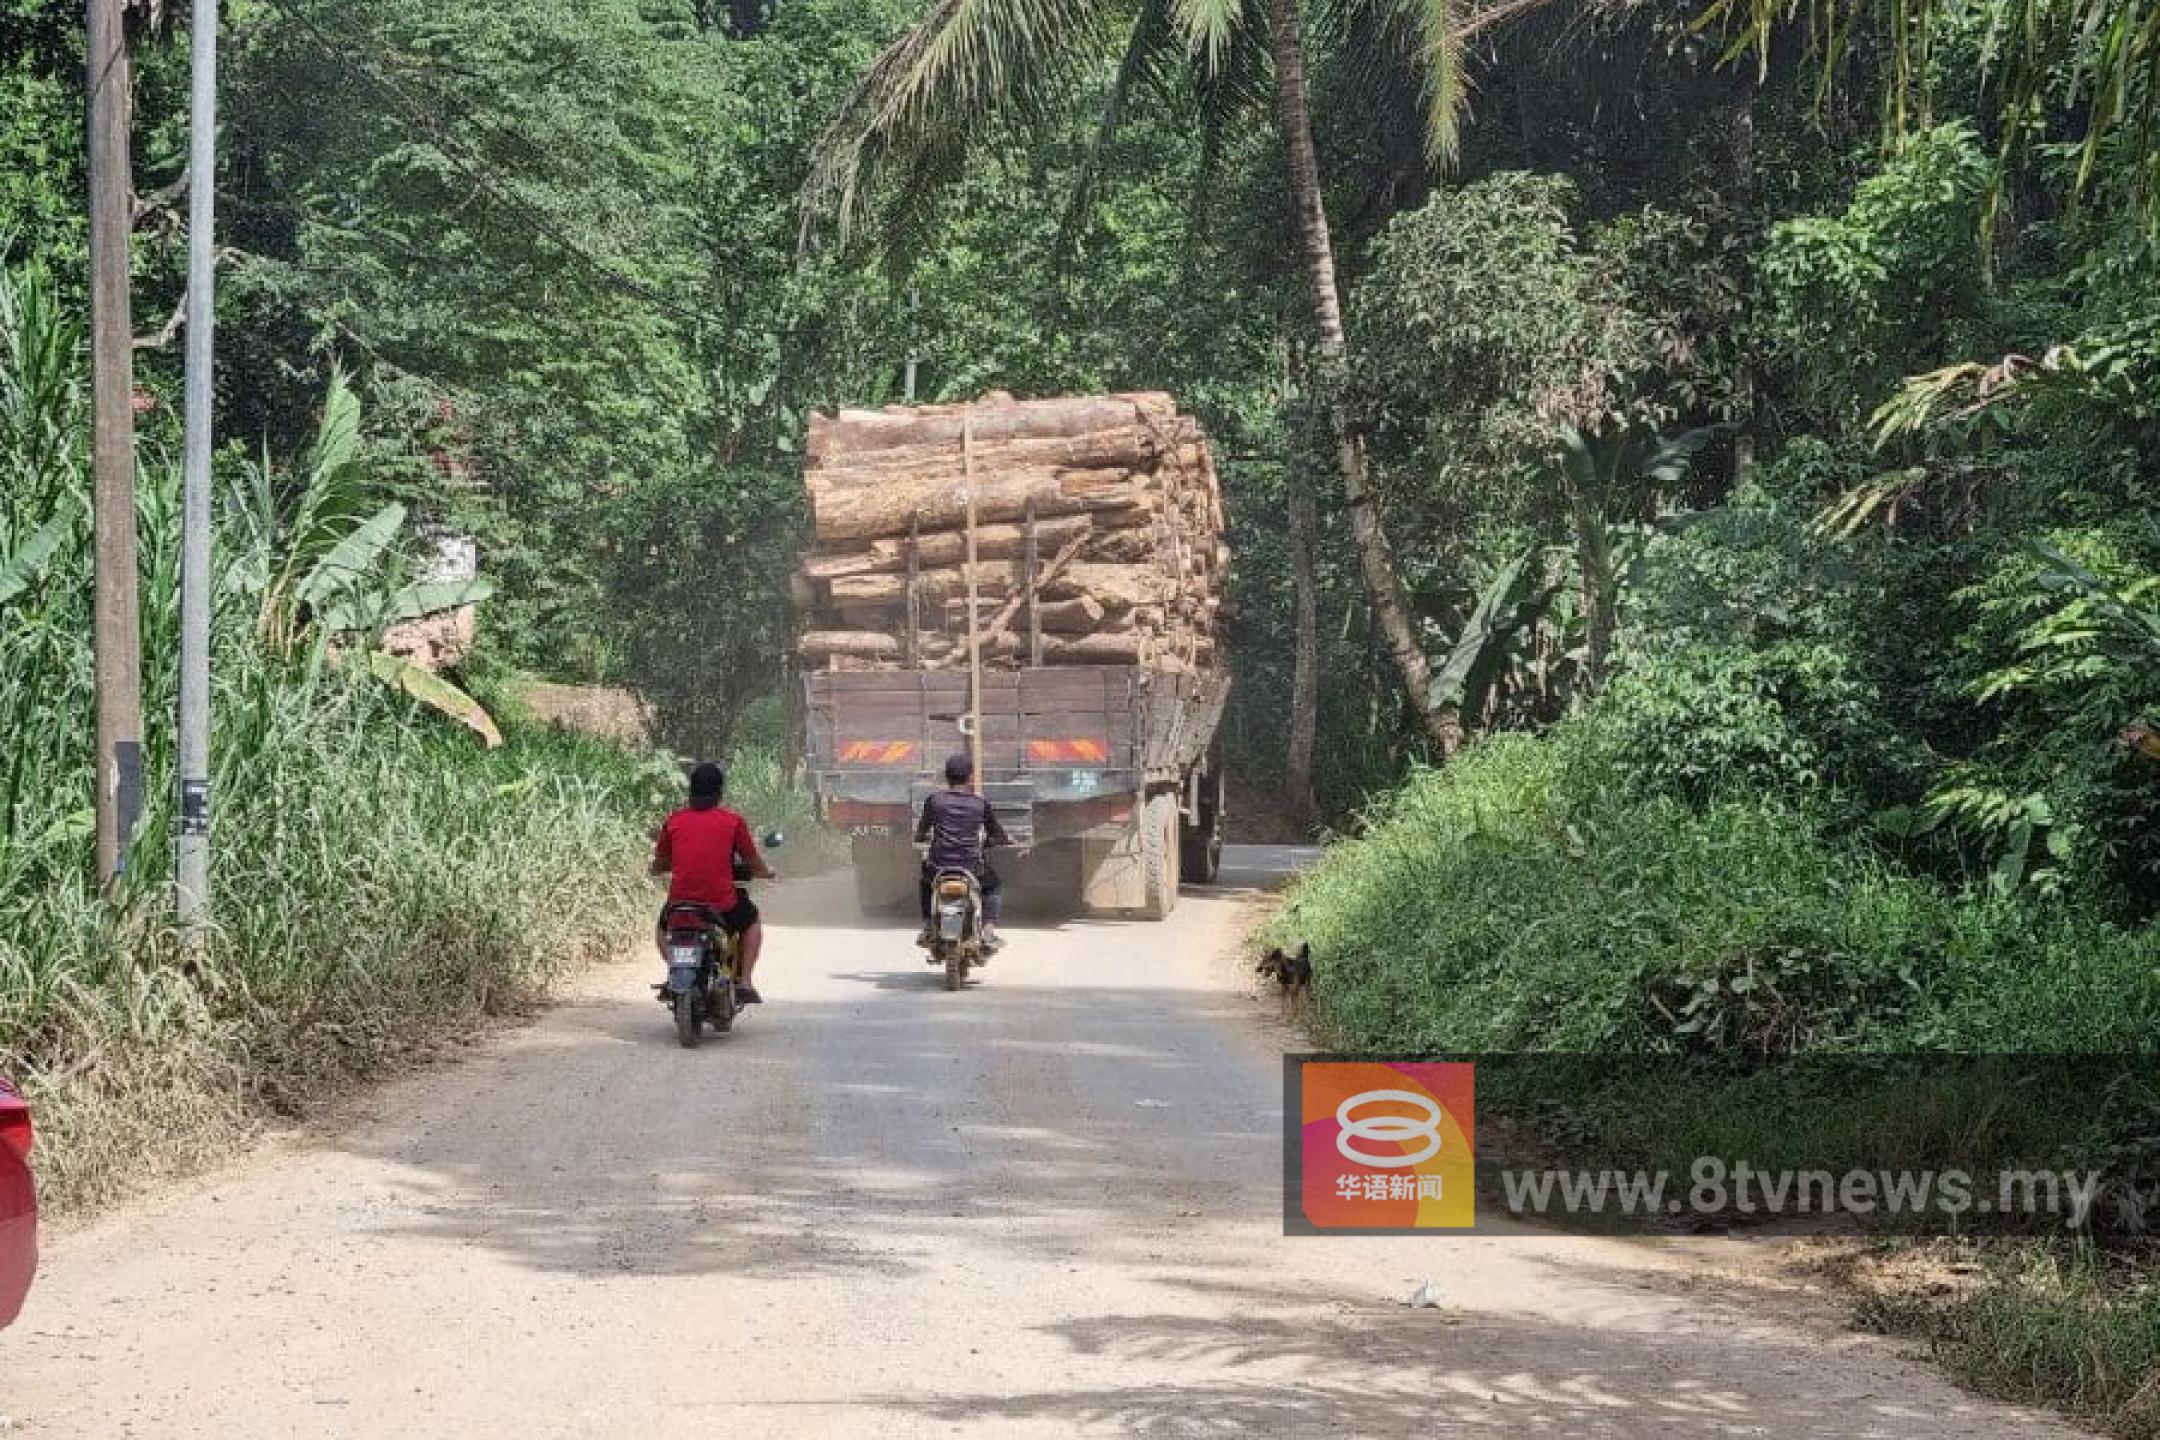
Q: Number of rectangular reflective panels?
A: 2